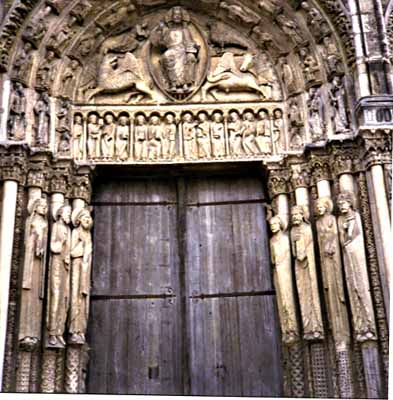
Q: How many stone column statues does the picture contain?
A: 7